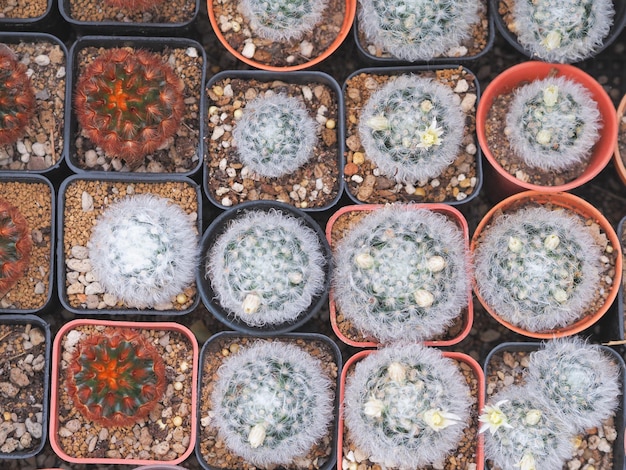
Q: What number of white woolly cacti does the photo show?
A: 14